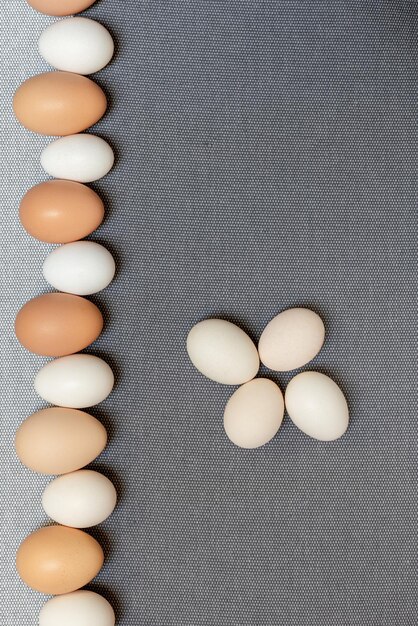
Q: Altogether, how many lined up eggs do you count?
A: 12